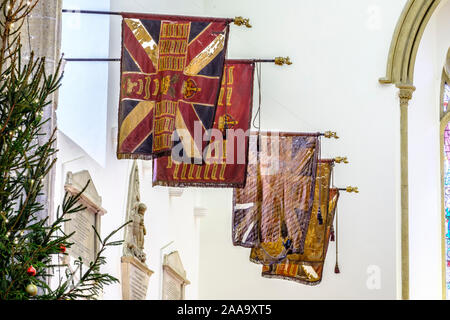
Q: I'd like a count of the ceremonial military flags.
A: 5